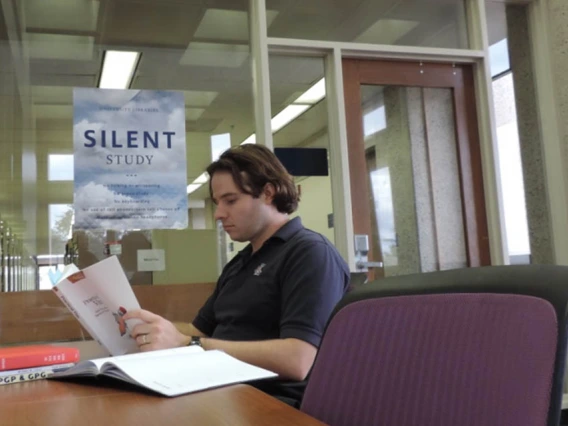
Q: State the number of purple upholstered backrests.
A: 1